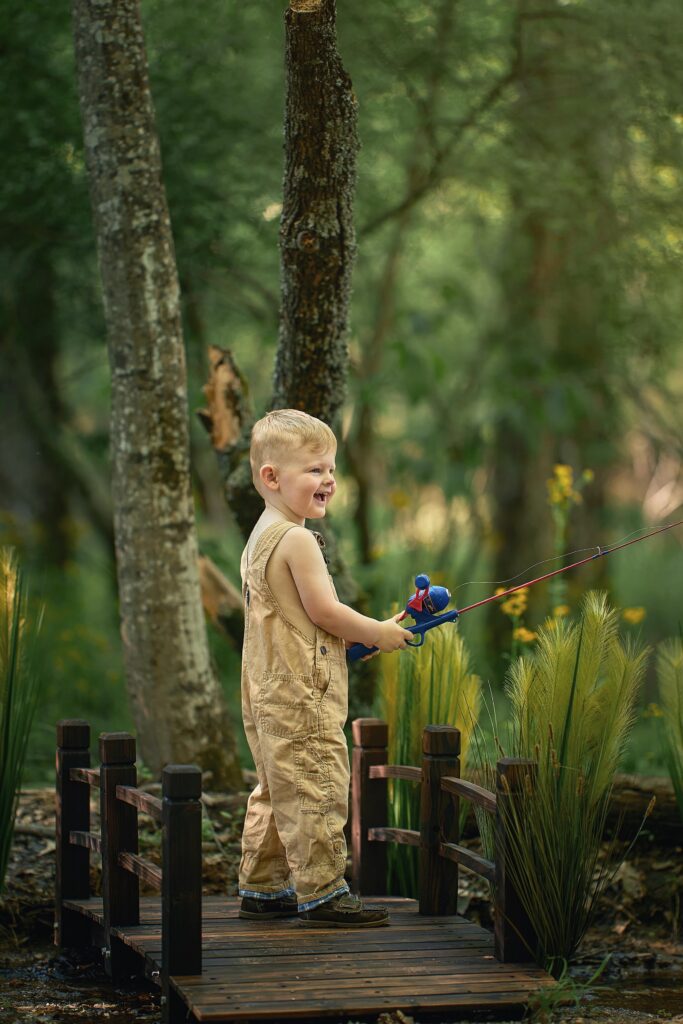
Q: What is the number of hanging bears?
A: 0